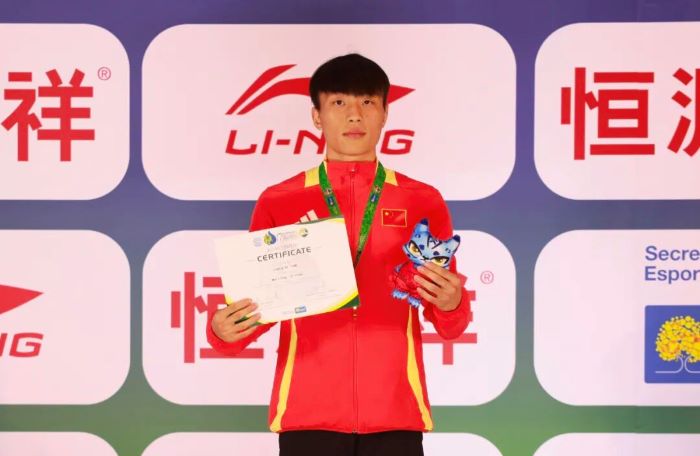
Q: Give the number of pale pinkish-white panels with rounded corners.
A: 9